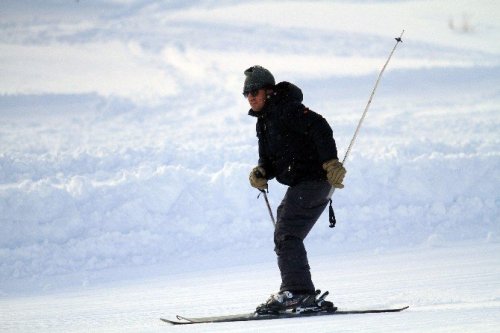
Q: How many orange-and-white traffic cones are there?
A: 0